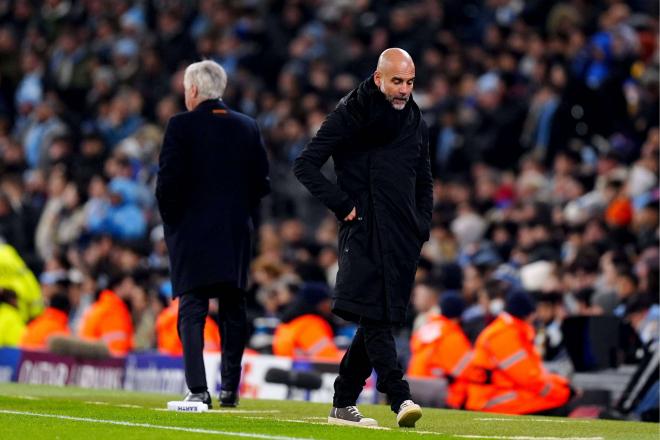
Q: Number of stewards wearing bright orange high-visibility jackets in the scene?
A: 6